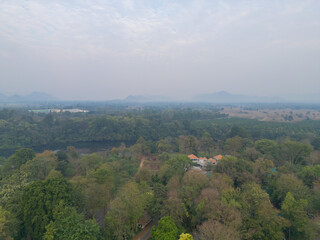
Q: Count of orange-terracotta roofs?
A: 4